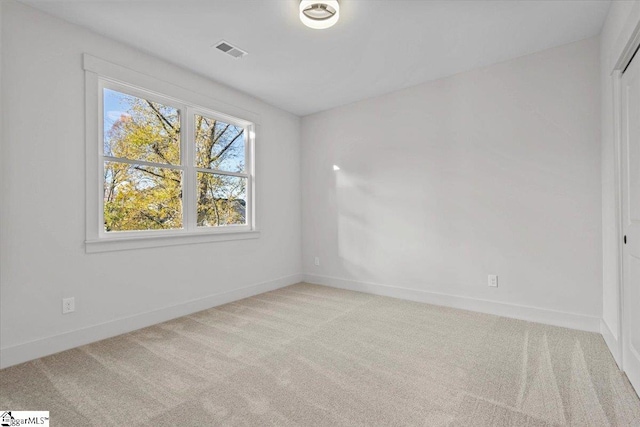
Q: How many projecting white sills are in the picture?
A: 1